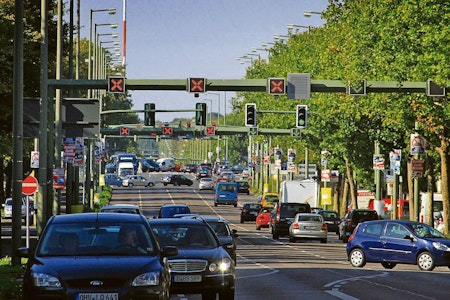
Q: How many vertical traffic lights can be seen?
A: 4